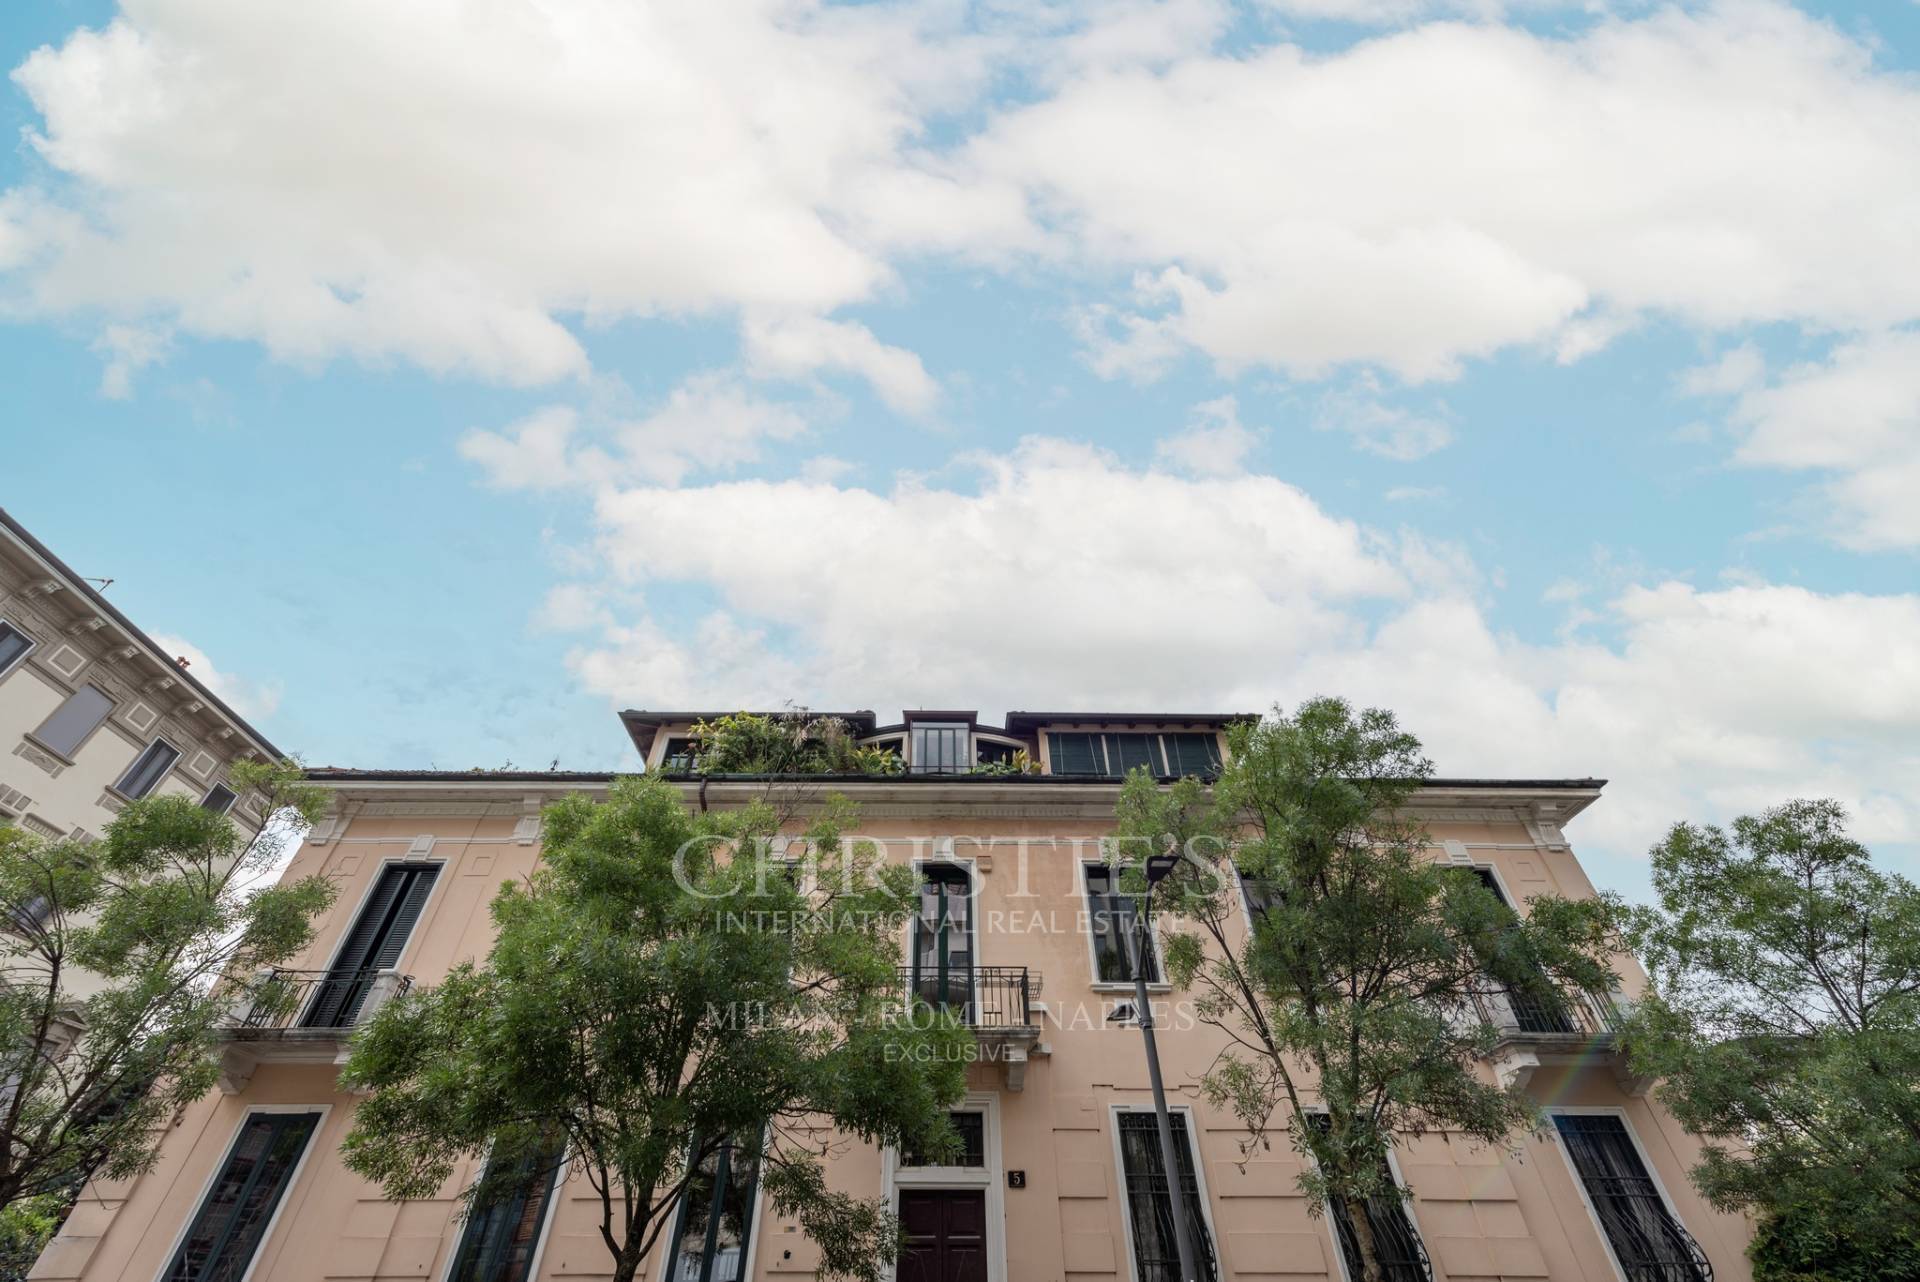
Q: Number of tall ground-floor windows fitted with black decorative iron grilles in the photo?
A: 3